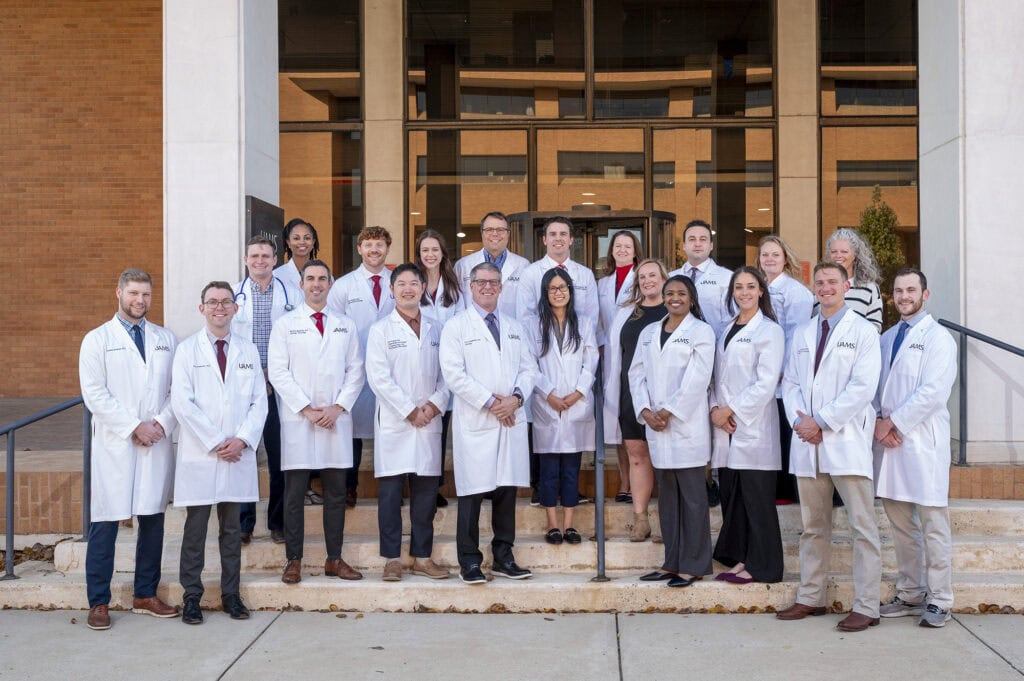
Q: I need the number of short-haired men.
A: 12